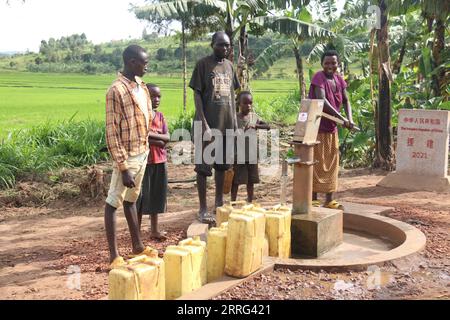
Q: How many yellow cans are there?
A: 6